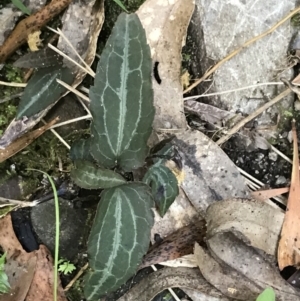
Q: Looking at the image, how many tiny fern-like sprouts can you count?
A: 1